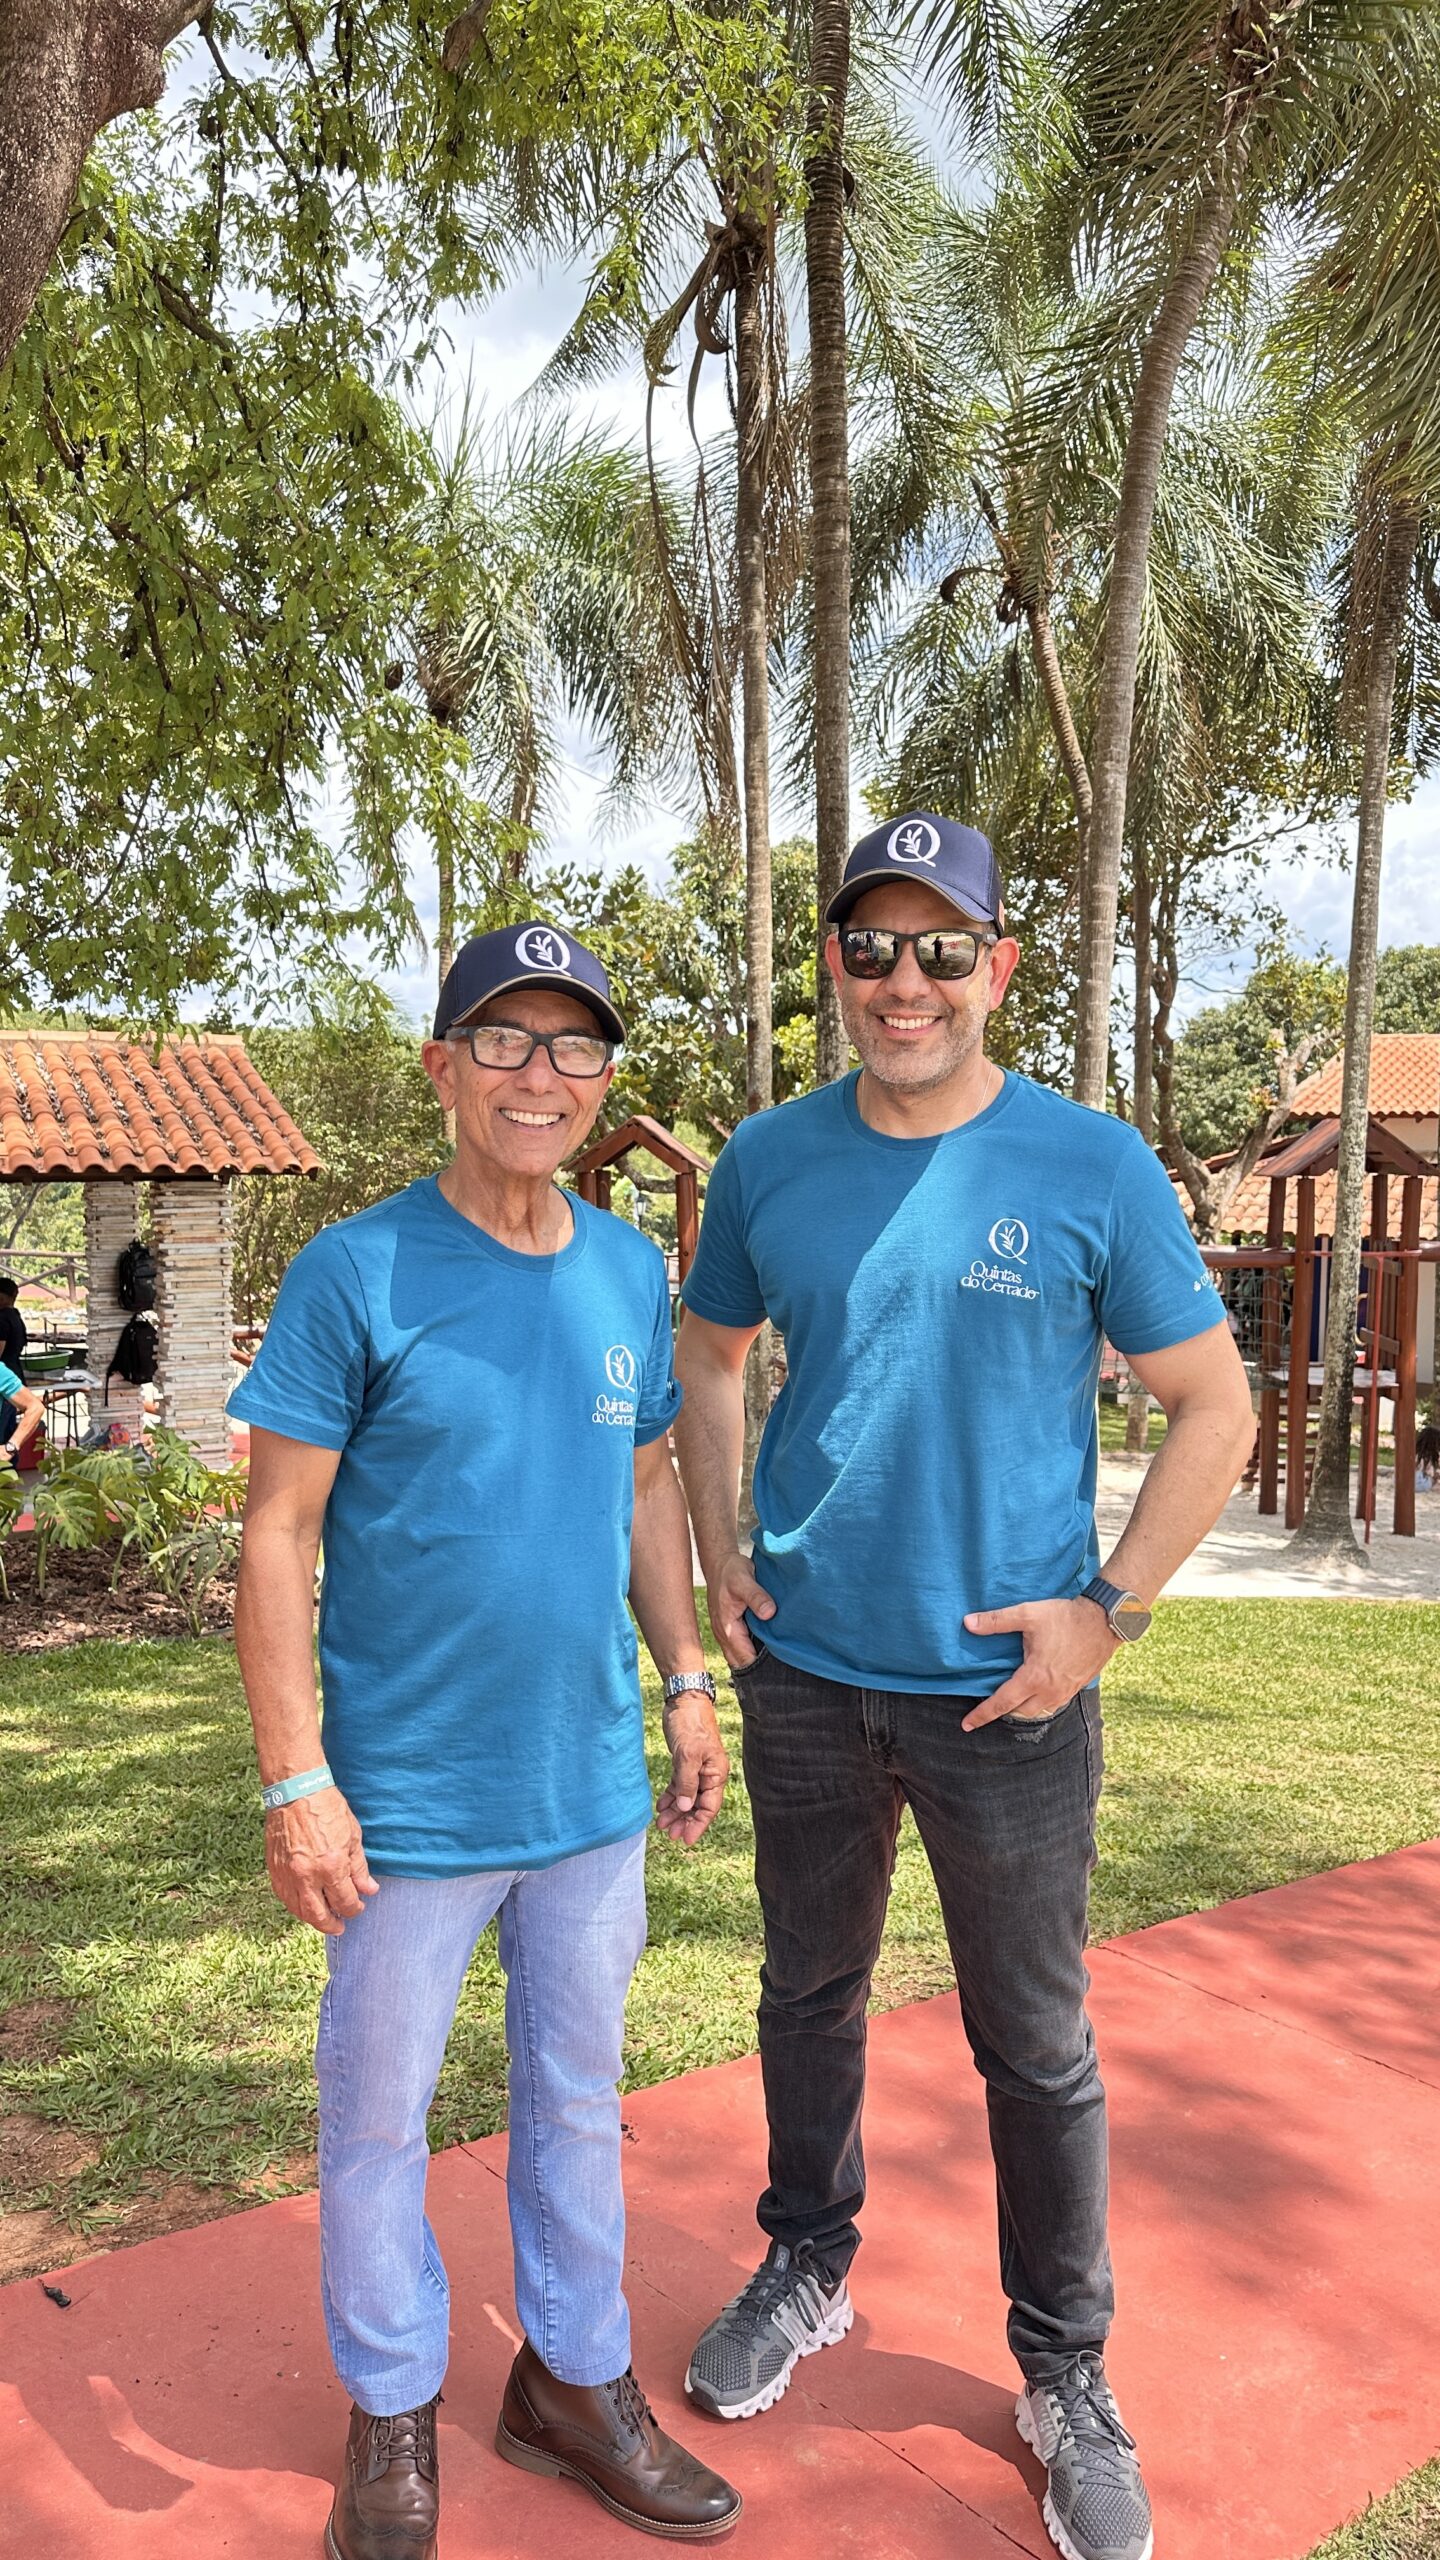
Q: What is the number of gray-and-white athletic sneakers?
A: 2